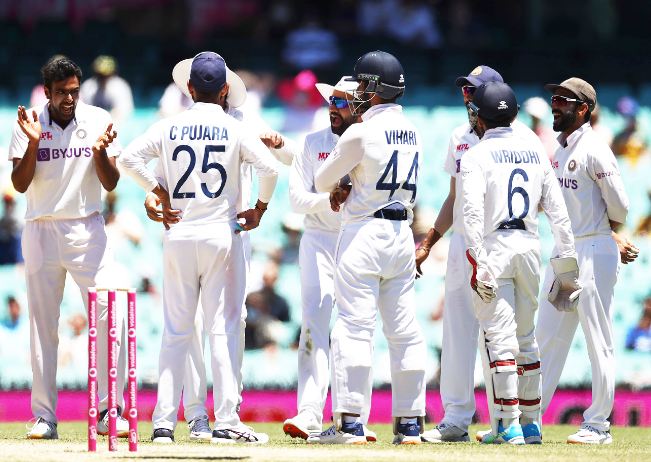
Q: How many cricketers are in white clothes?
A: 8